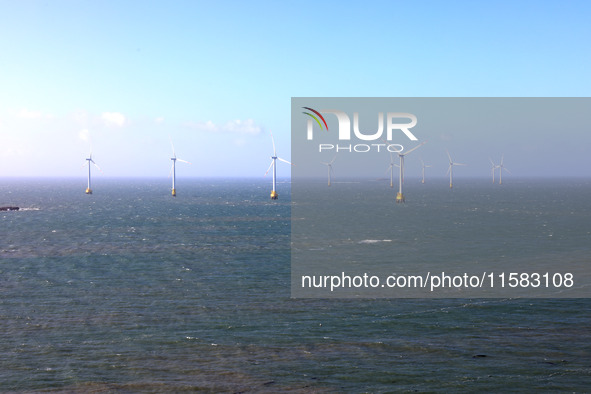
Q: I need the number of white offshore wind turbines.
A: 10